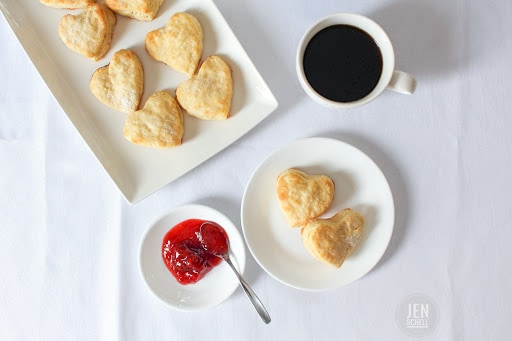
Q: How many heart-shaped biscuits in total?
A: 9